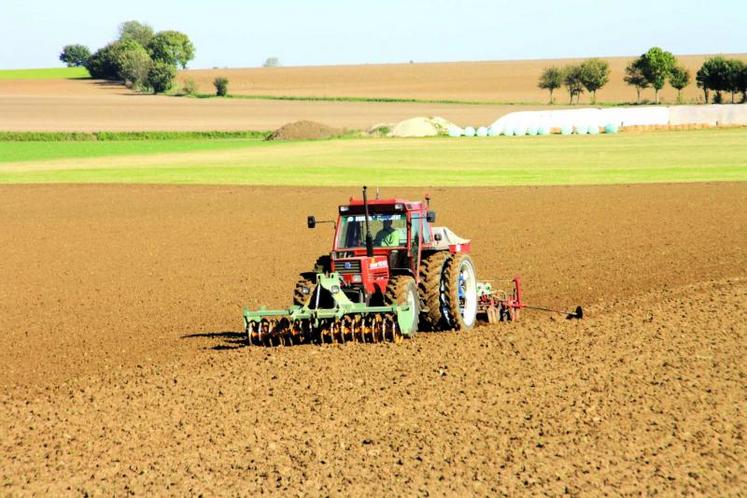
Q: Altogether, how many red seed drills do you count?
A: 1